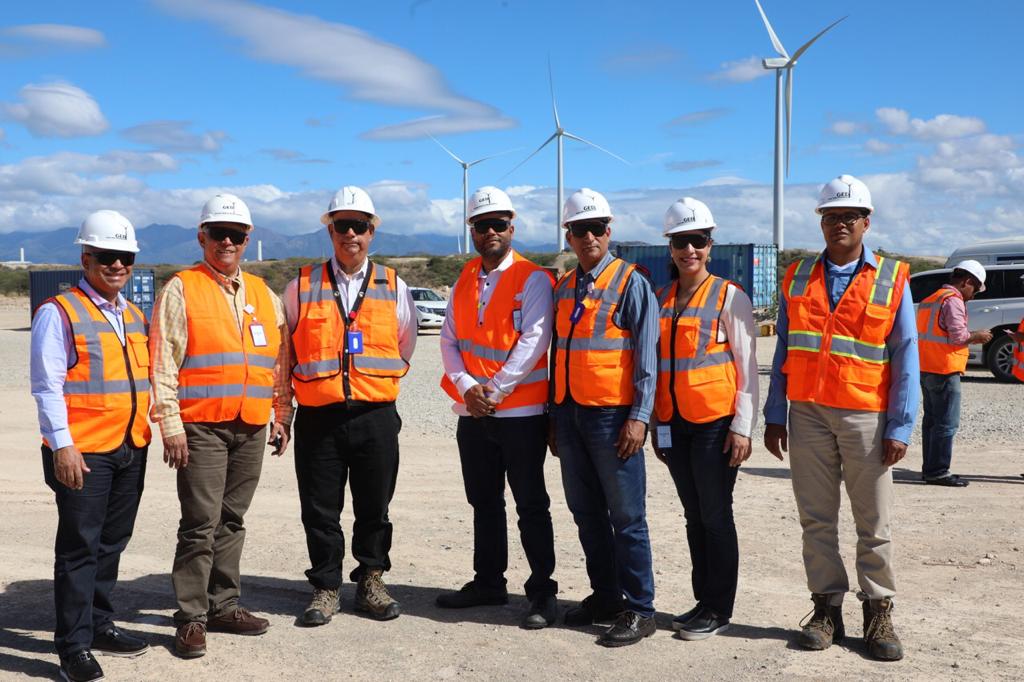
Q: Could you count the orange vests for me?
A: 9